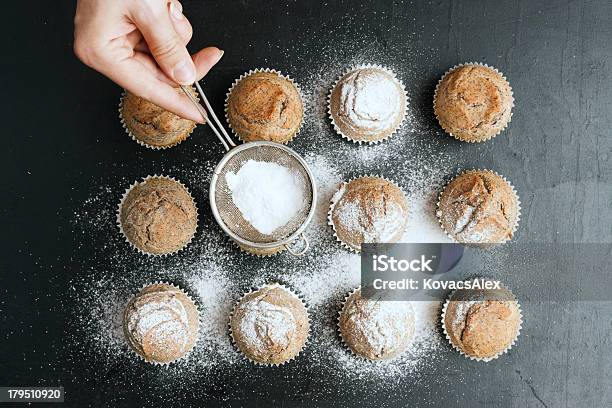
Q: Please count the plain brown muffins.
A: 4